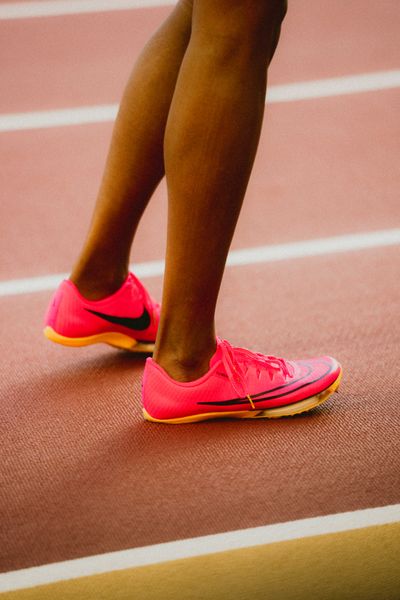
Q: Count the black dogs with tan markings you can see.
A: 0